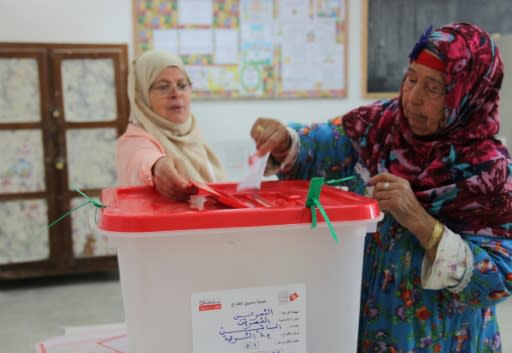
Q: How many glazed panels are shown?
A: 6